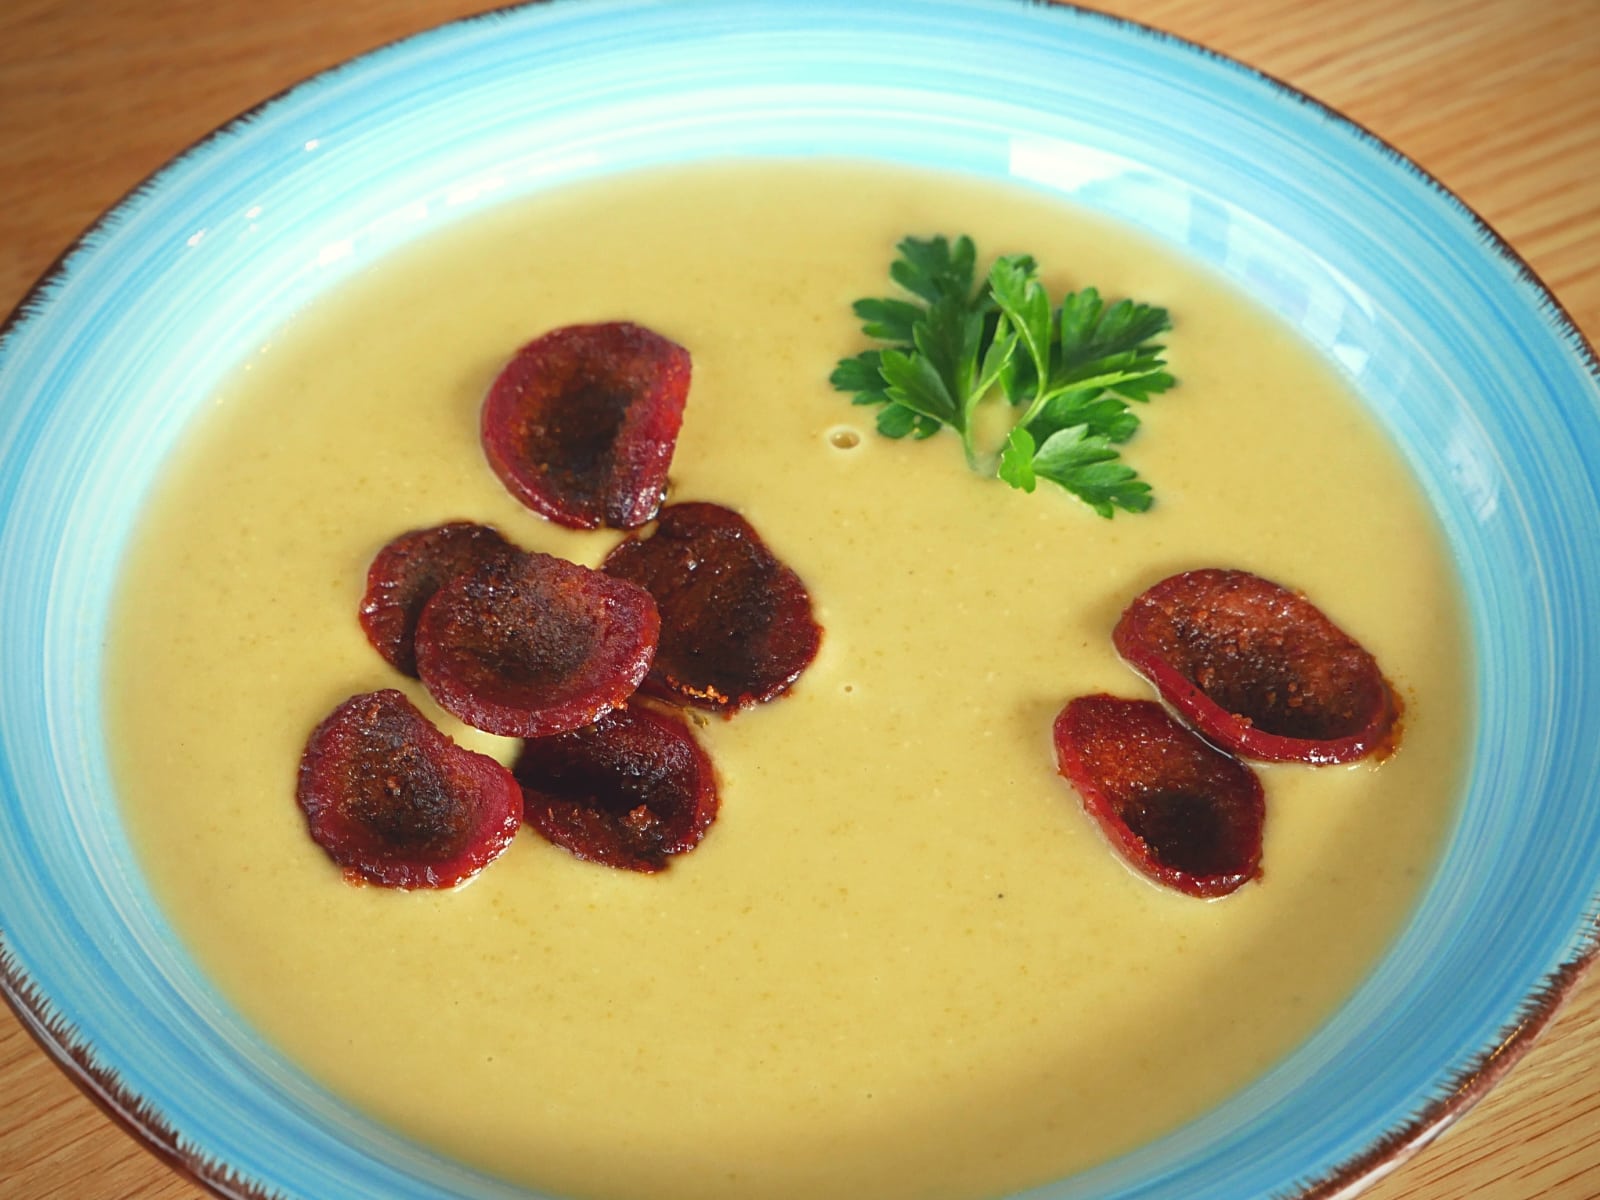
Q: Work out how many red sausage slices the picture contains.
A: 8